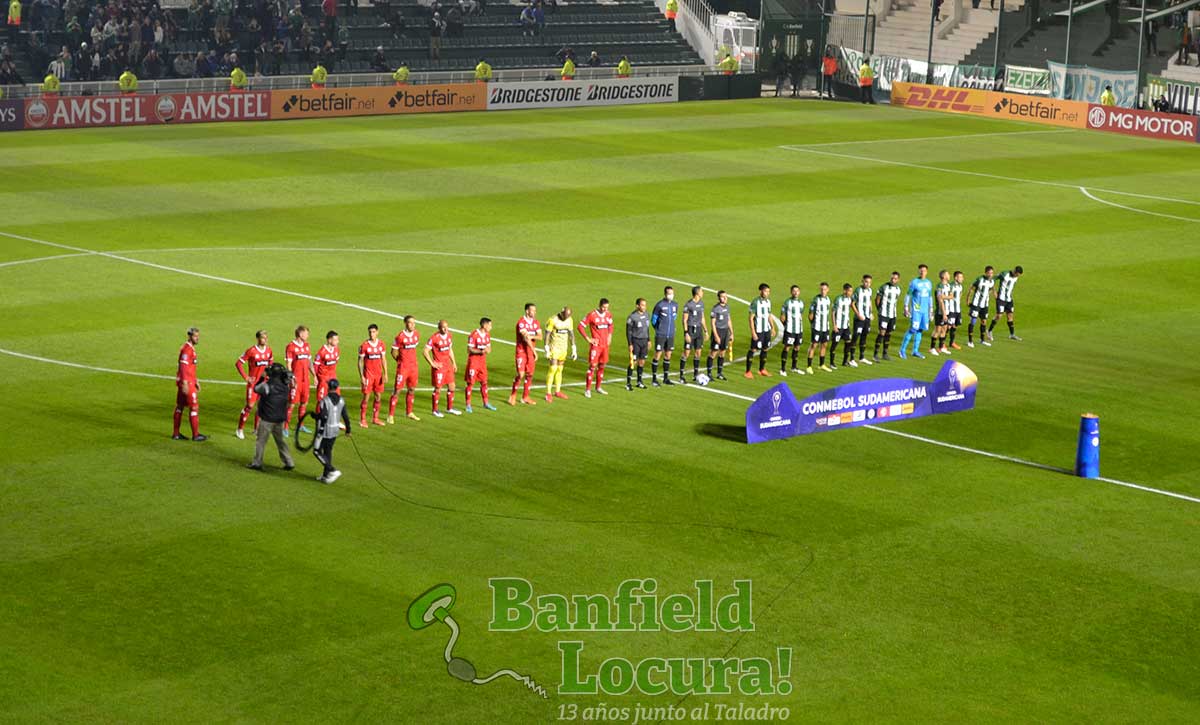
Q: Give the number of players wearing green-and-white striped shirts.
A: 10